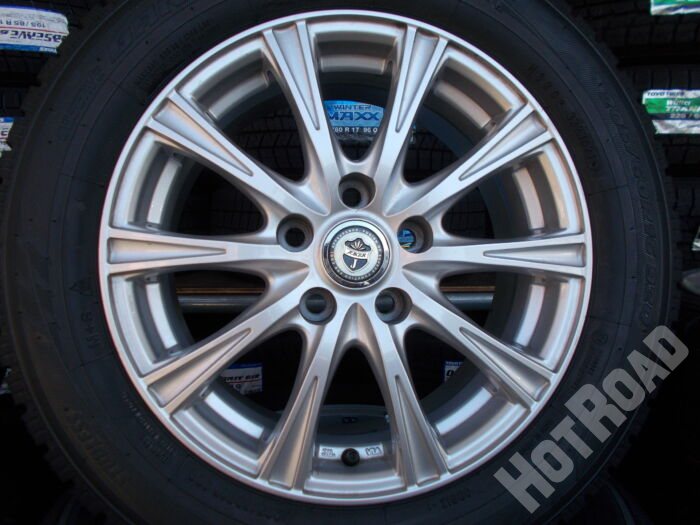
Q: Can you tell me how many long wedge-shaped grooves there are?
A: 10